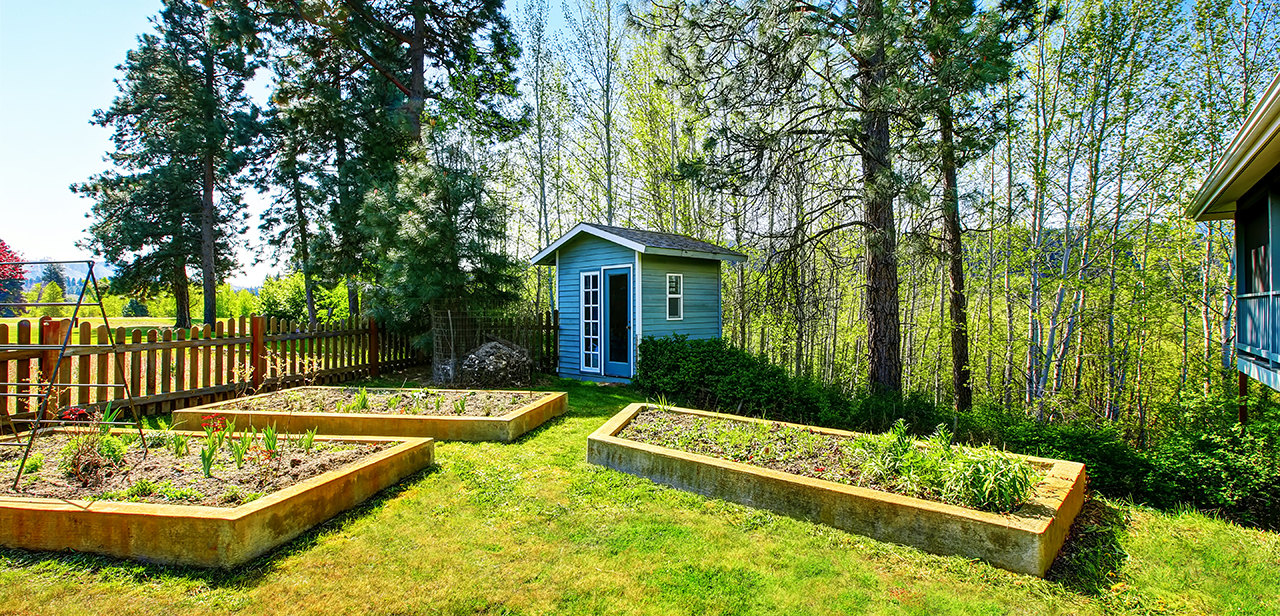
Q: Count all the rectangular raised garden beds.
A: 3